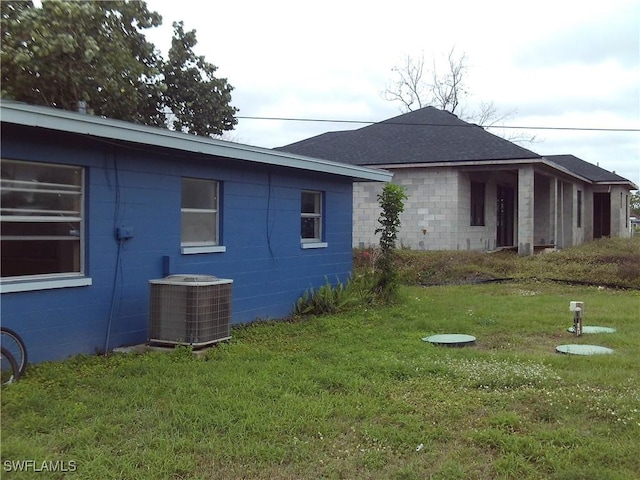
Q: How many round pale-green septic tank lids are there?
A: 3